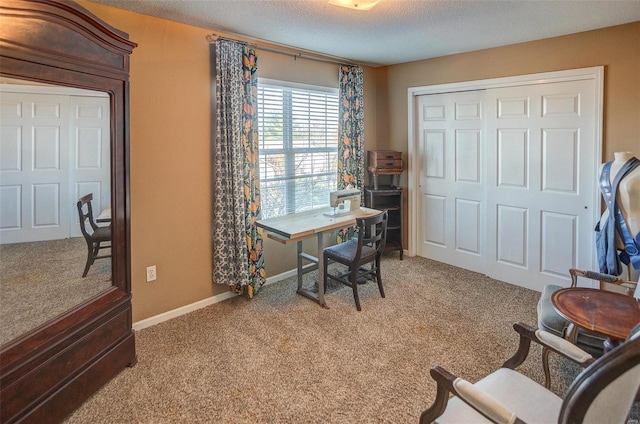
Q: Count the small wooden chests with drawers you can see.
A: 1